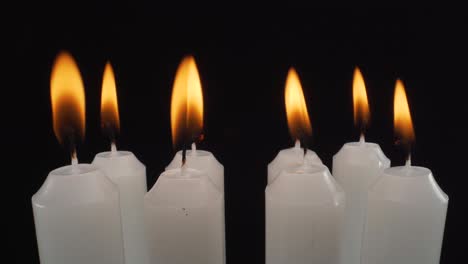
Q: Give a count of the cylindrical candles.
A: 8